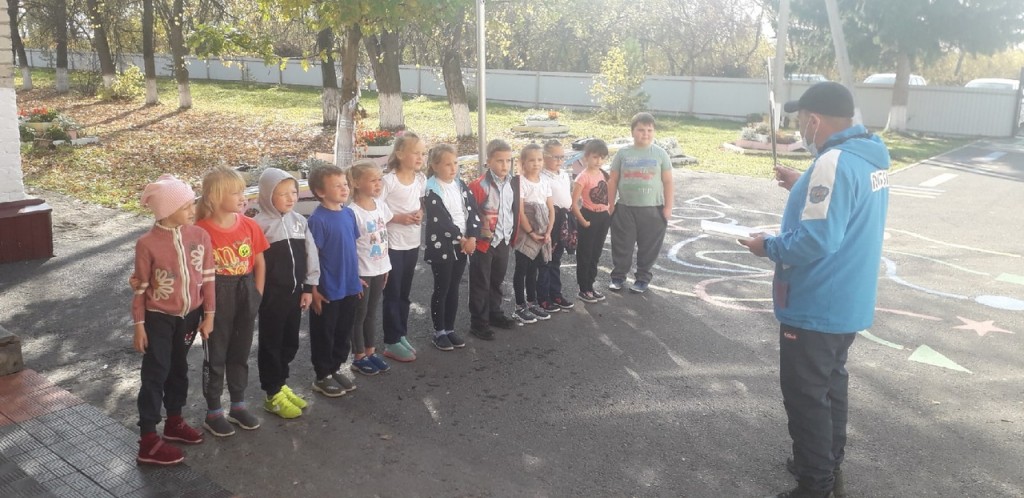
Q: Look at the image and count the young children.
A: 12